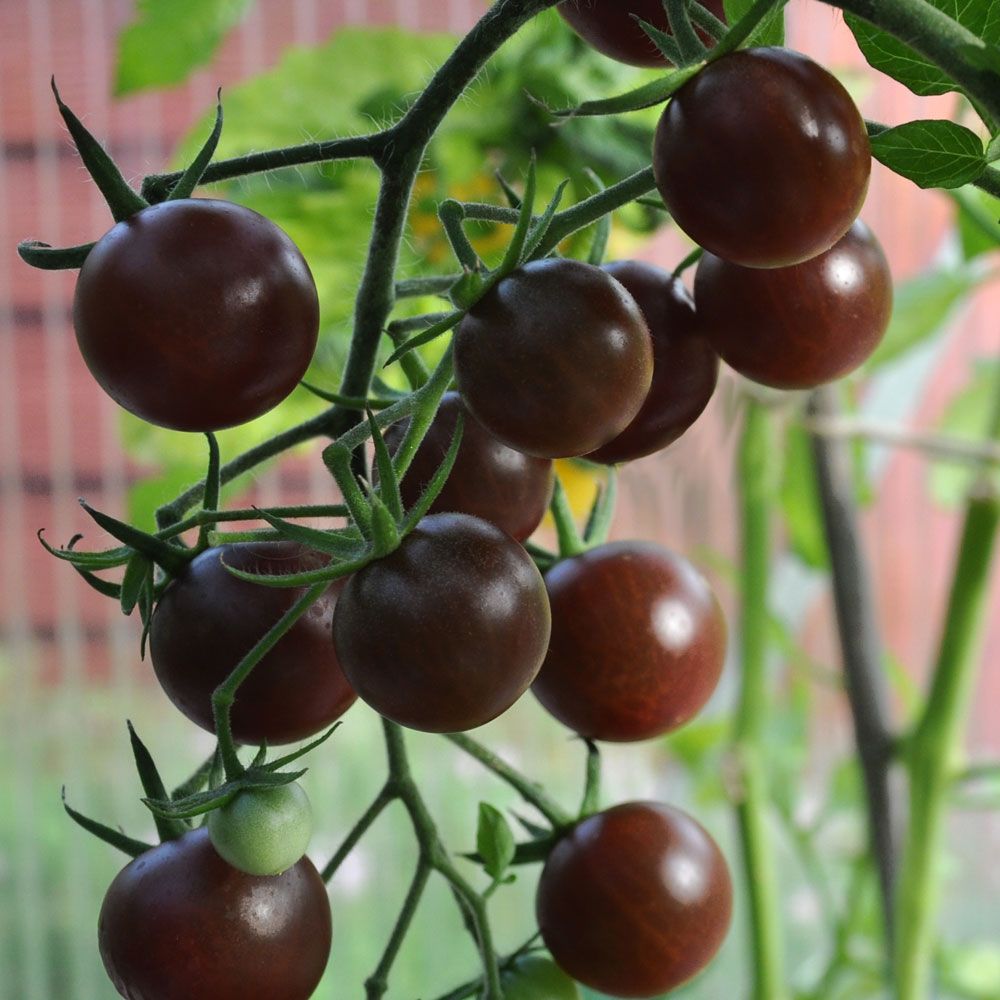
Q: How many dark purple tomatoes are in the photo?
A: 12